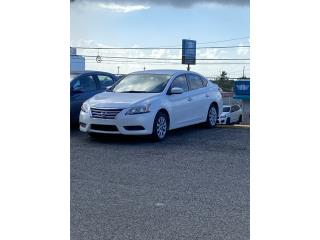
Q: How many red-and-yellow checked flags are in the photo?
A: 0